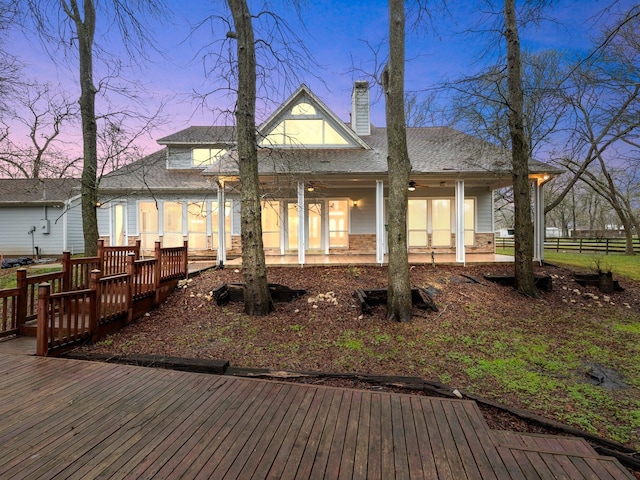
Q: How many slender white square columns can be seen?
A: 5